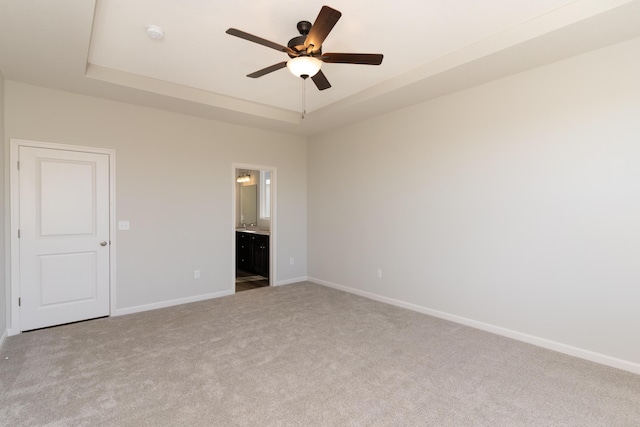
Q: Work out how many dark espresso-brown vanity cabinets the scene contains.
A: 1